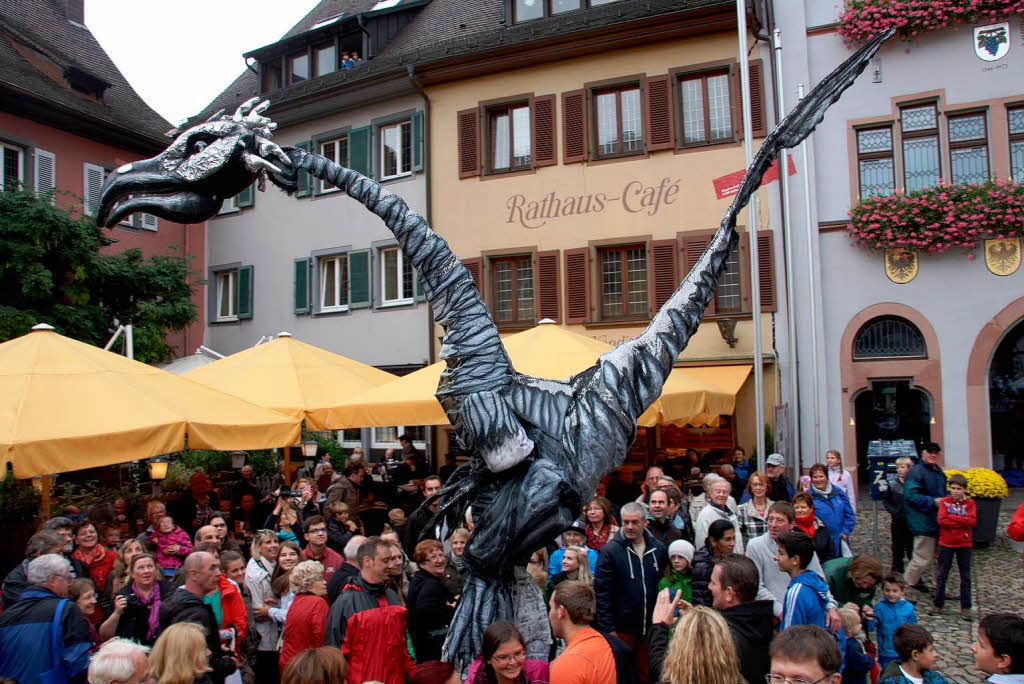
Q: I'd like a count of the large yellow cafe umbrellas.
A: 3